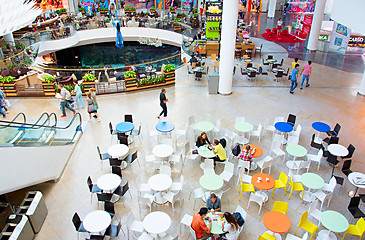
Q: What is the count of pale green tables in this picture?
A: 8